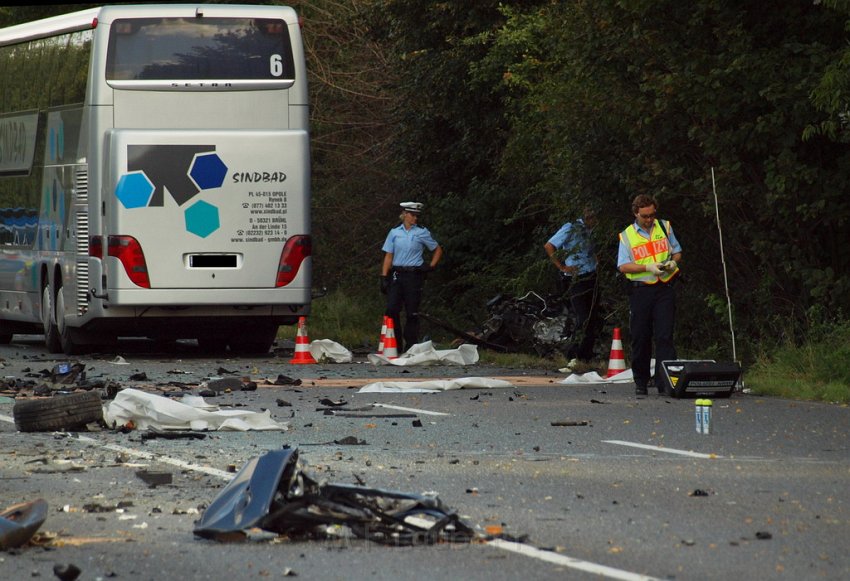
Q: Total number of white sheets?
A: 5